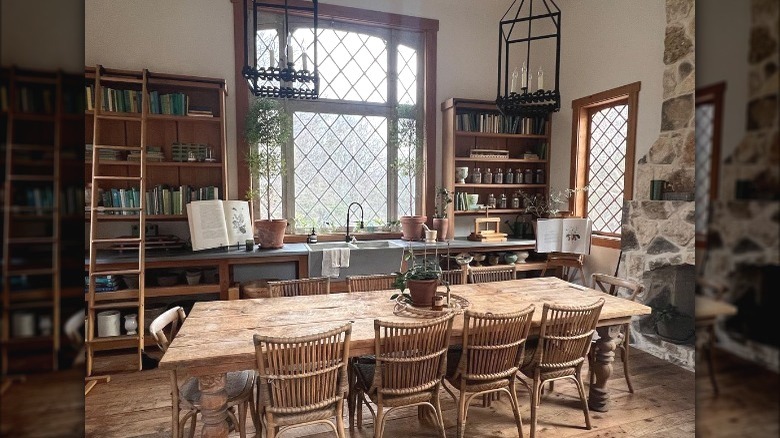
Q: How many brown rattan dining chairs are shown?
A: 8